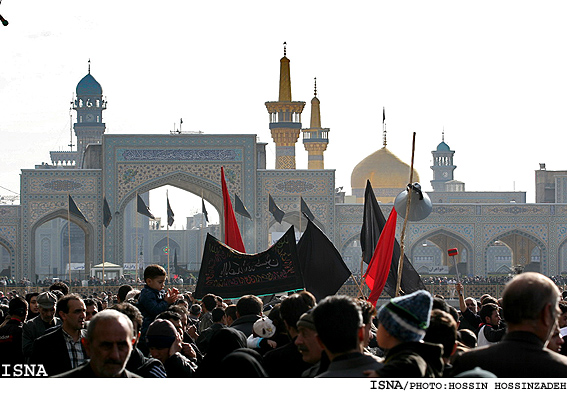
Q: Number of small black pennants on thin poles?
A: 8